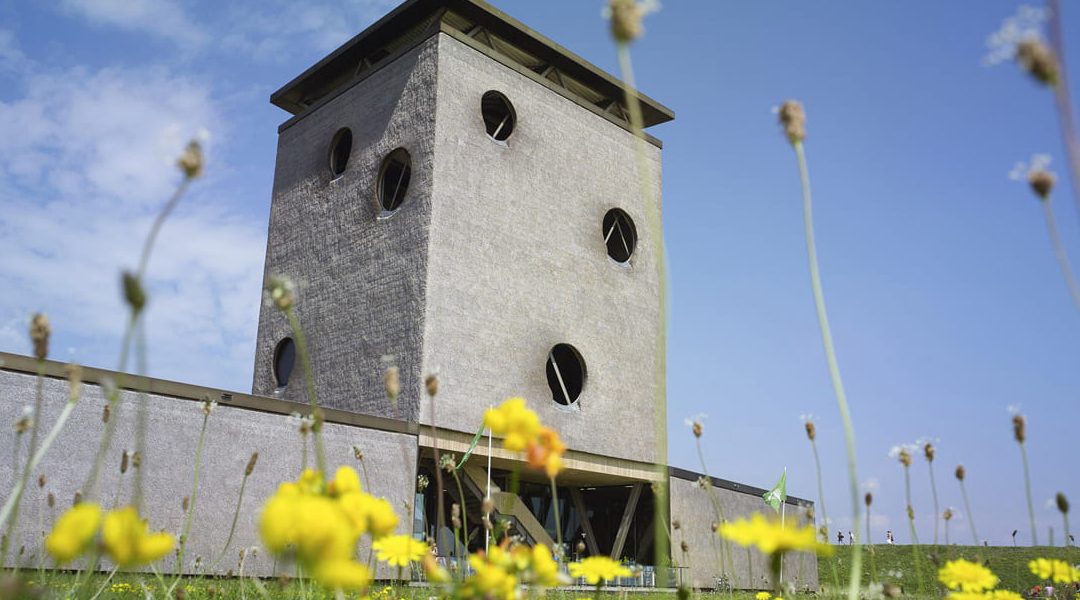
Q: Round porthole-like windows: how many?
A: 6